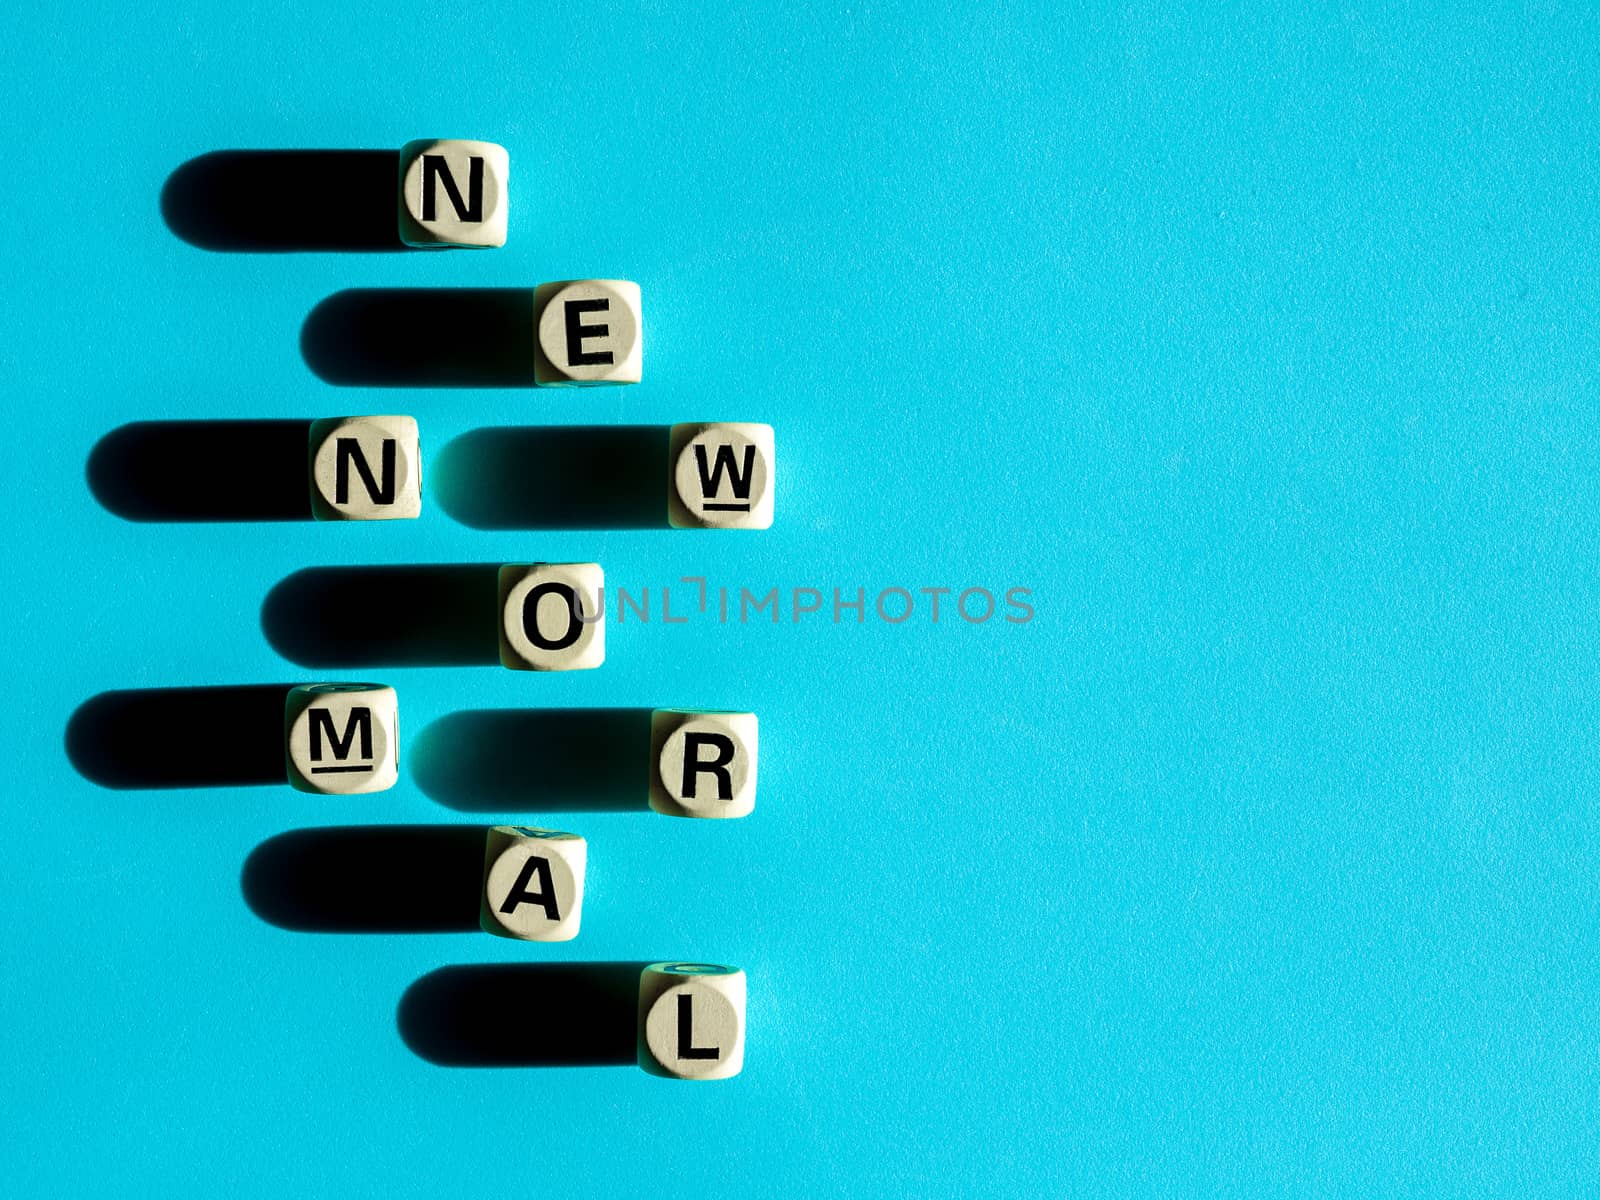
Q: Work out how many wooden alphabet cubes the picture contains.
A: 9